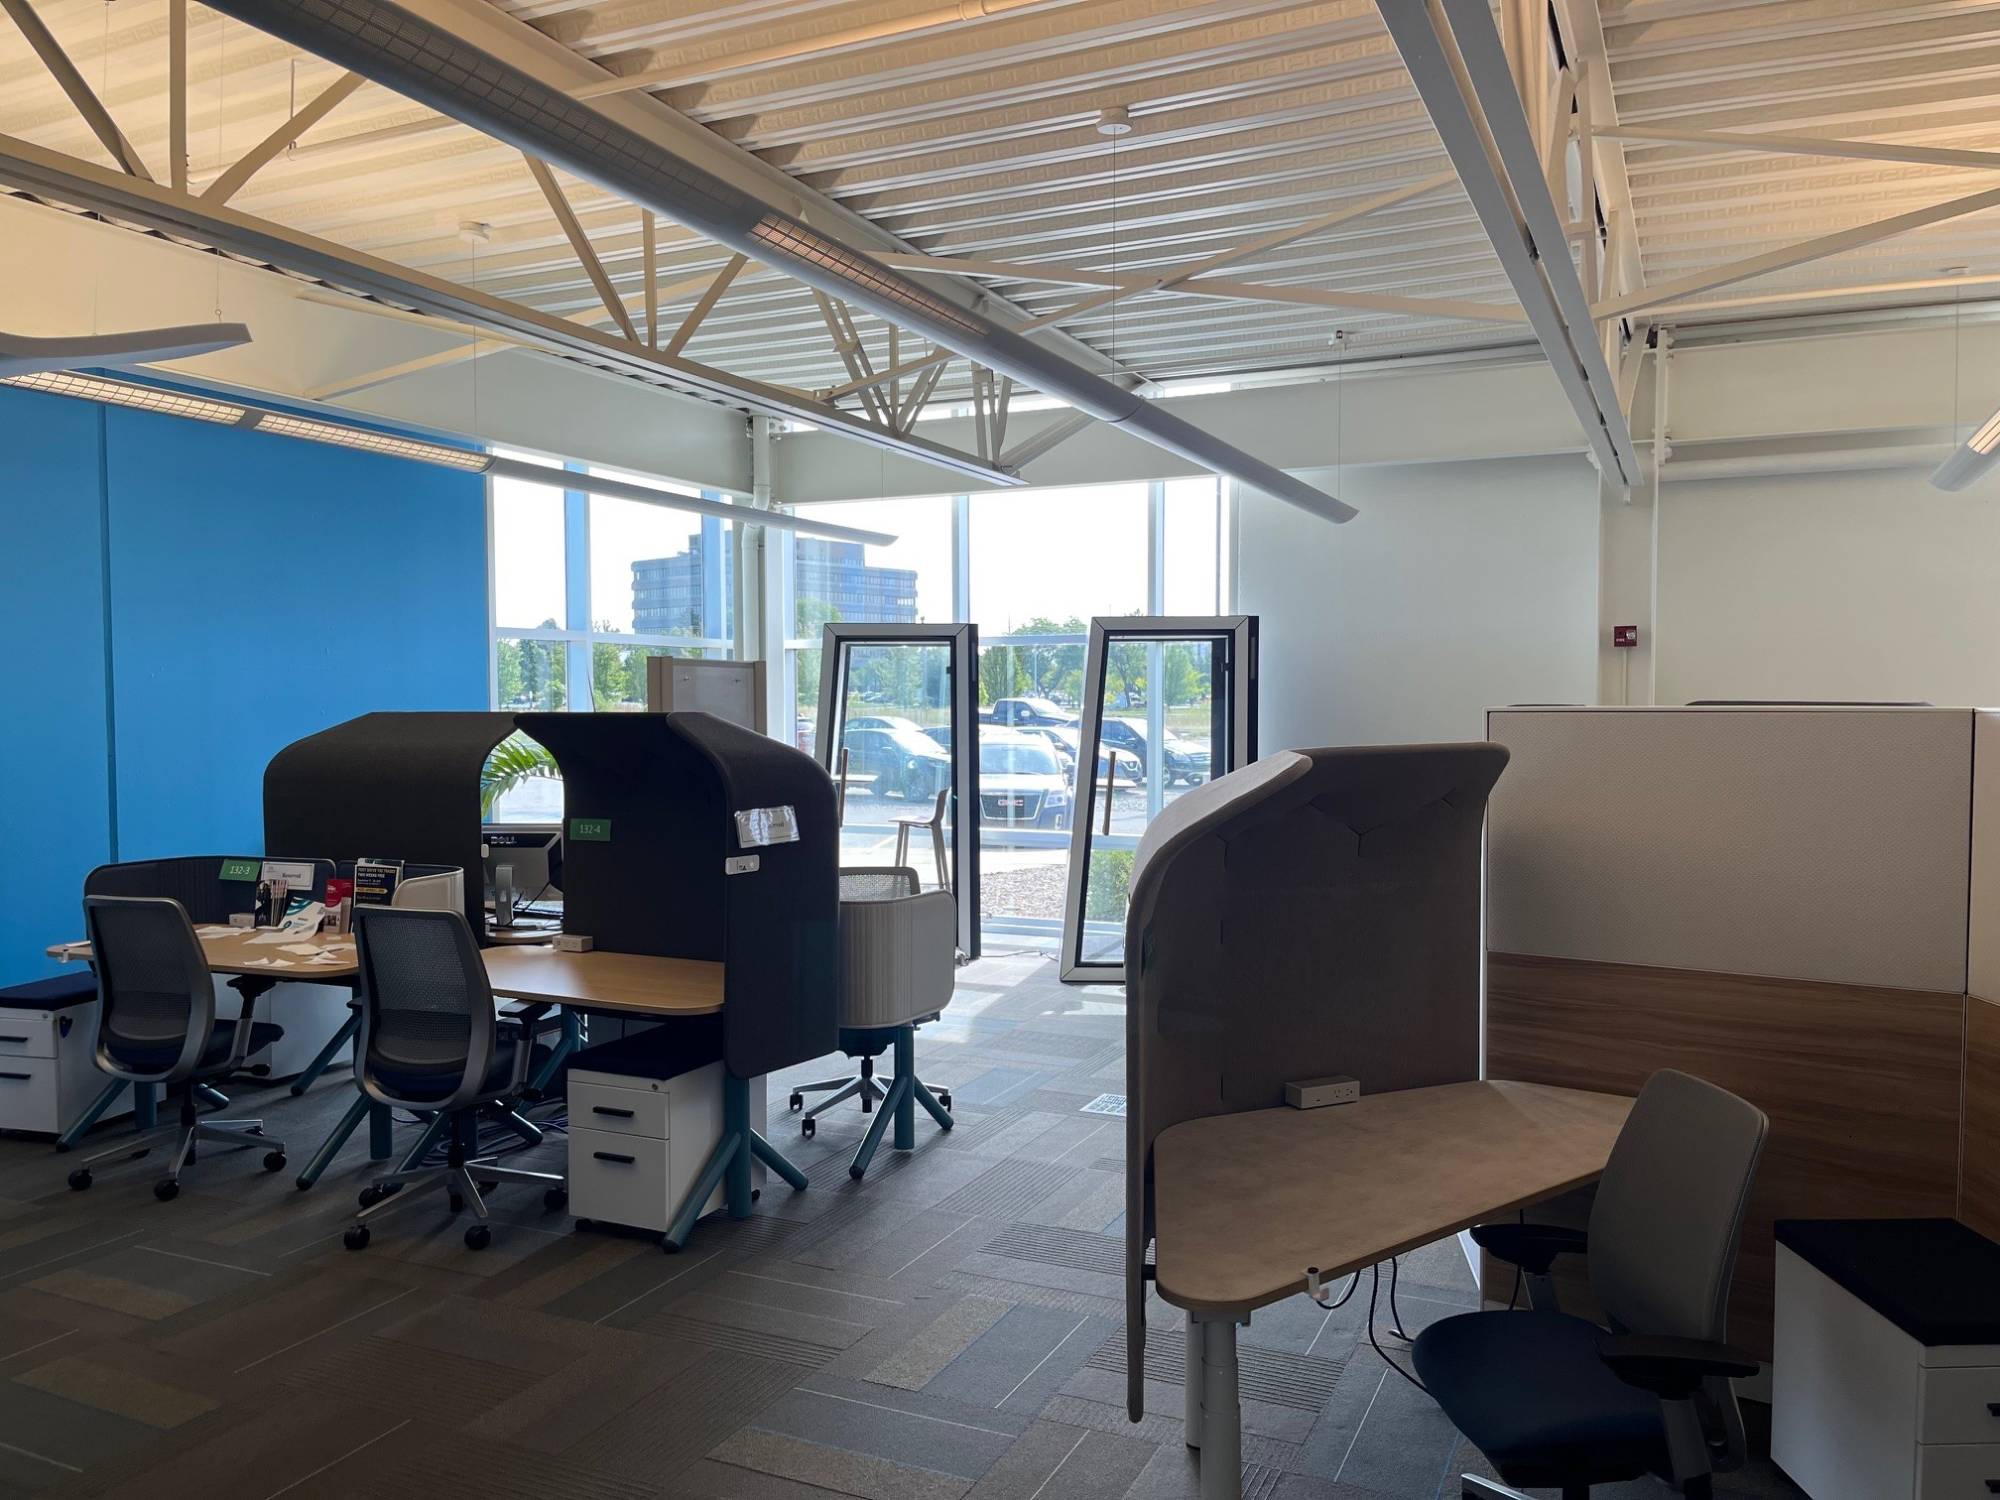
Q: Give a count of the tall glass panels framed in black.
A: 2